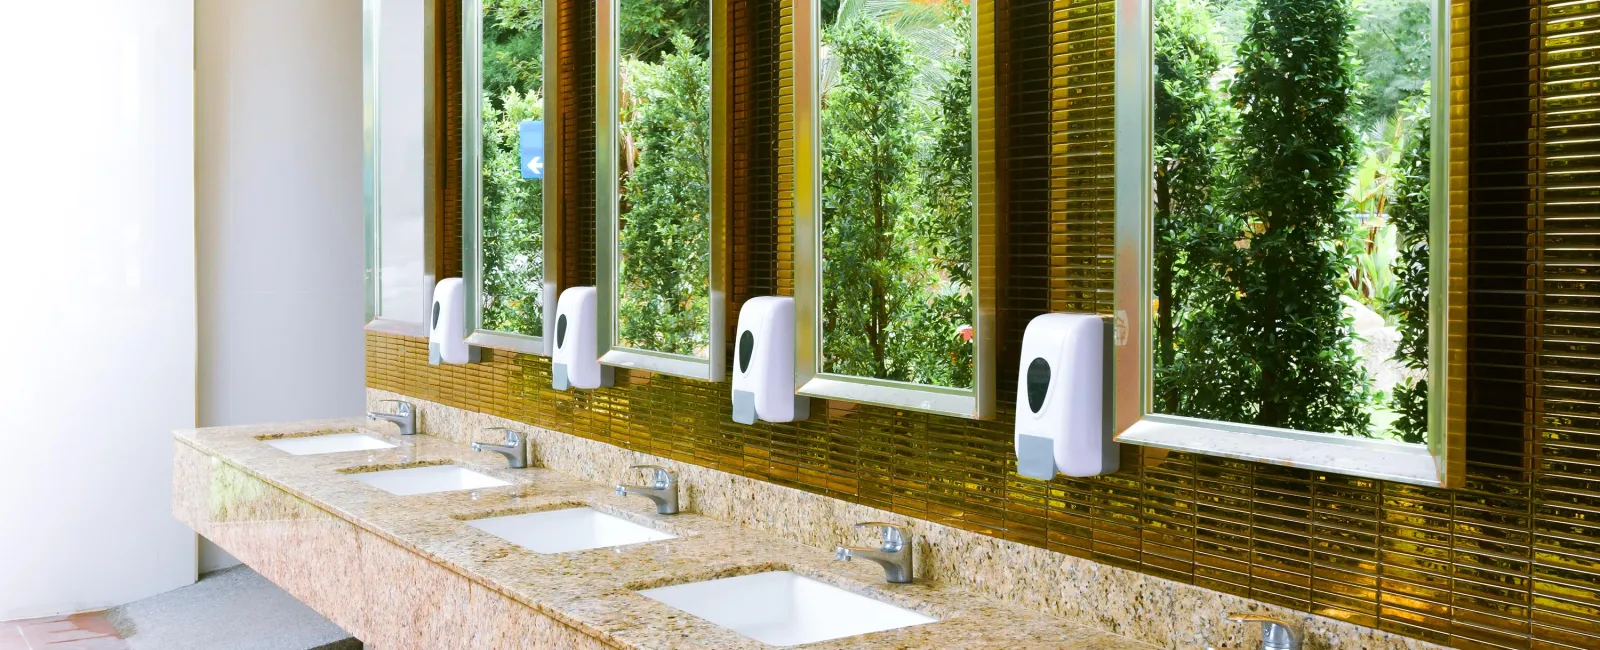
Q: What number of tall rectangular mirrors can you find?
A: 5